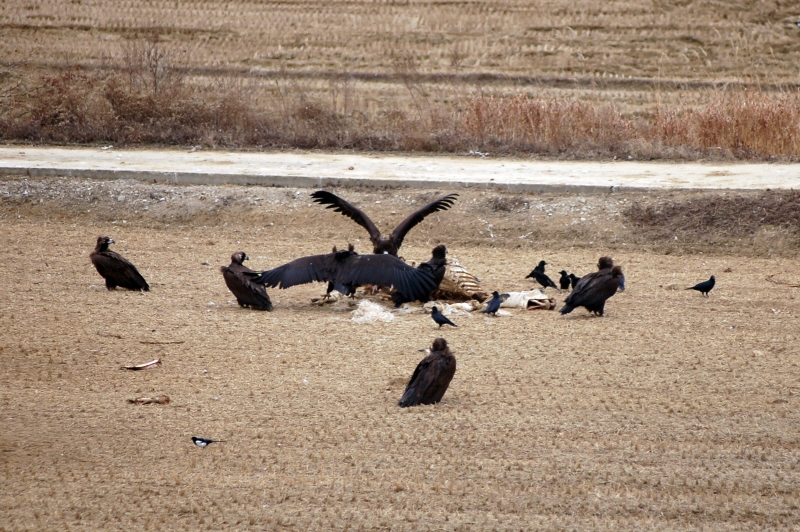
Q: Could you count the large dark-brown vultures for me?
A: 8